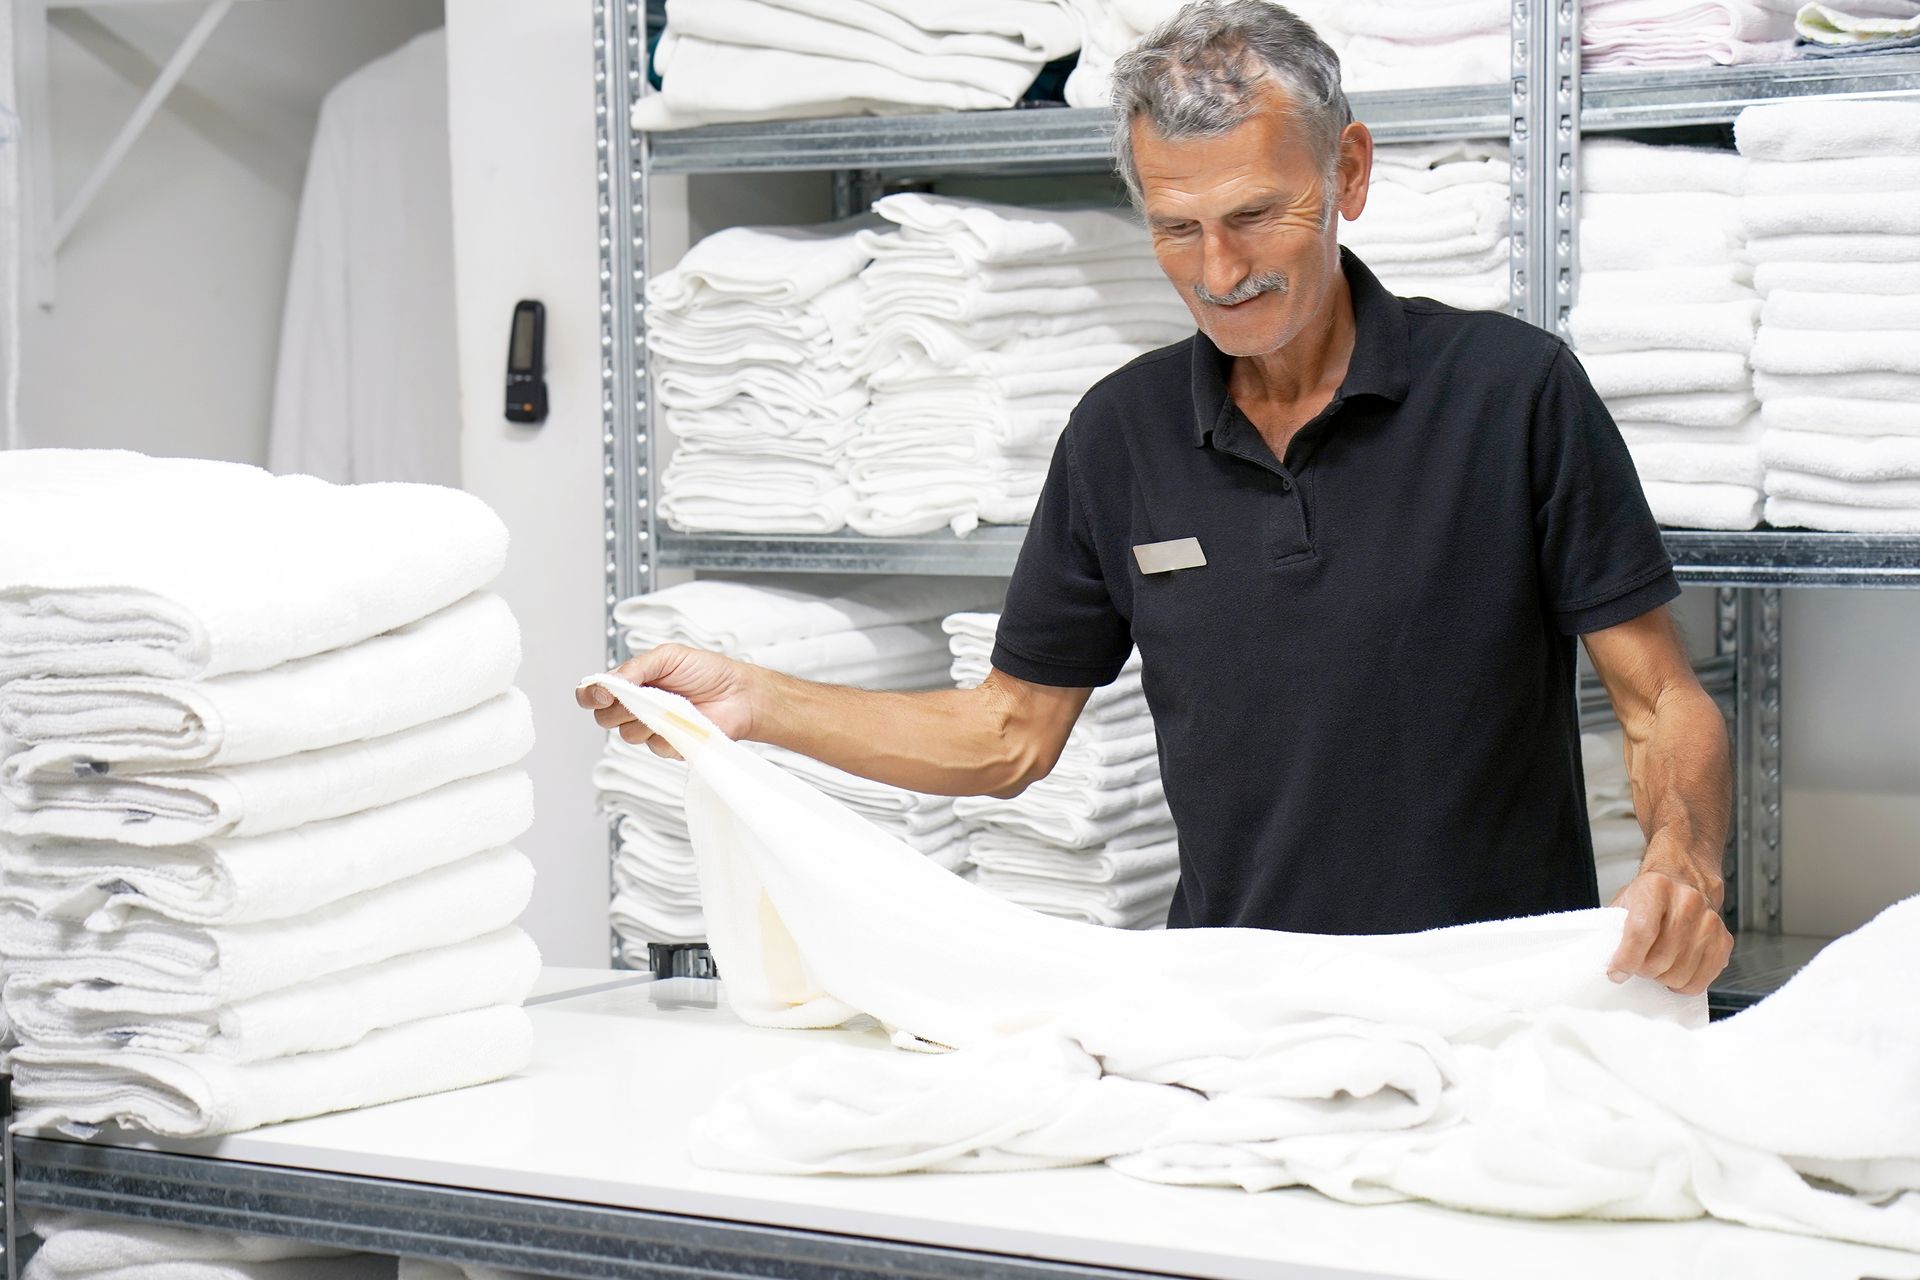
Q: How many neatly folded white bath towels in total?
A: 7